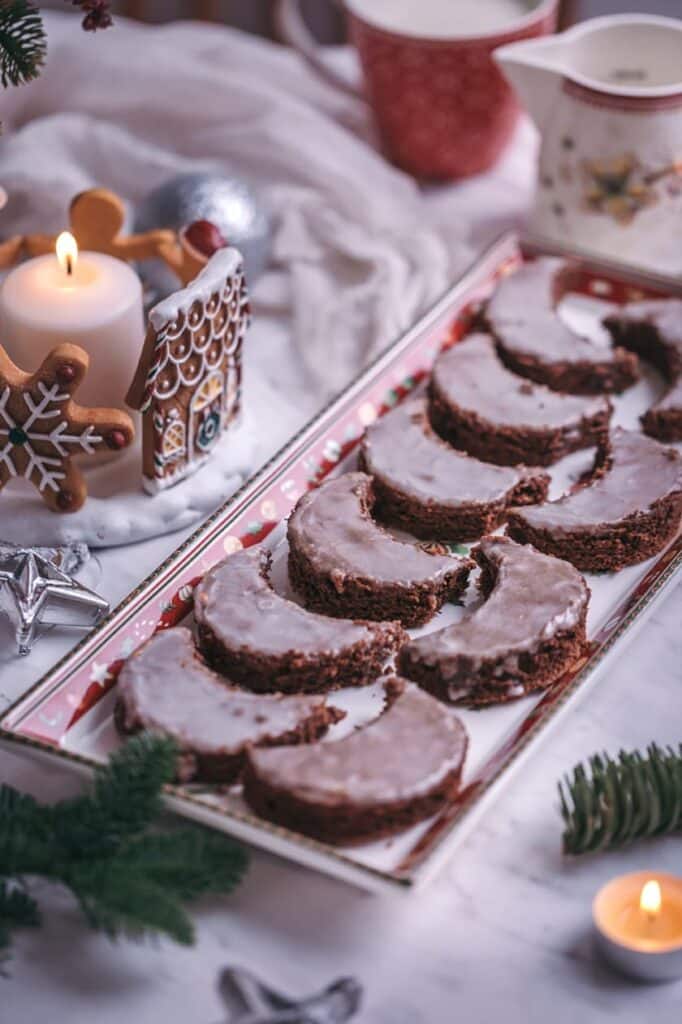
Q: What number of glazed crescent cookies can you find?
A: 11